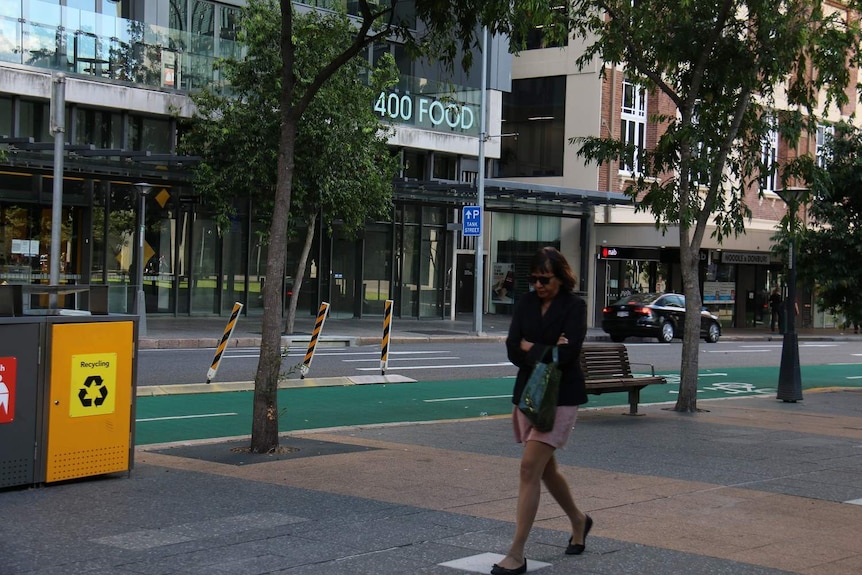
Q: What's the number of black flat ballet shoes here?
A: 2